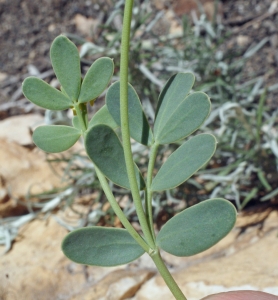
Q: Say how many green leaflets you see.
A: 12